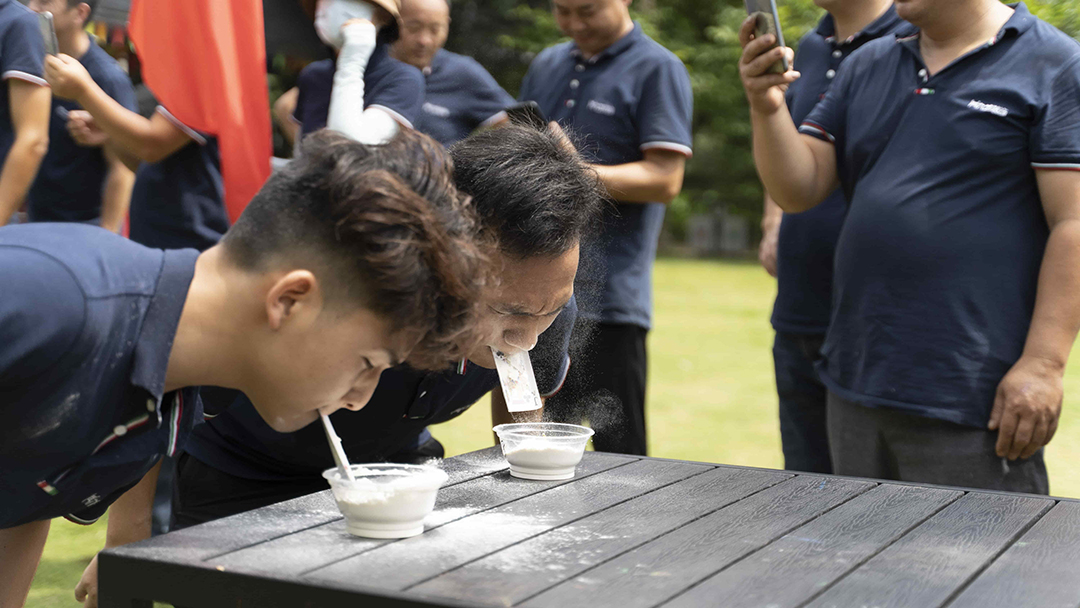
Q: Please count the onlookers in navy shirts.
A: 8